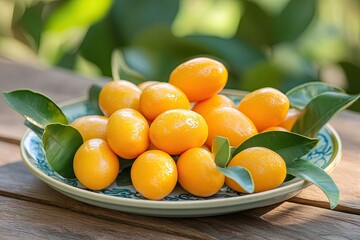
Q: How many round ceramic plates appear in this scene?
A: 1